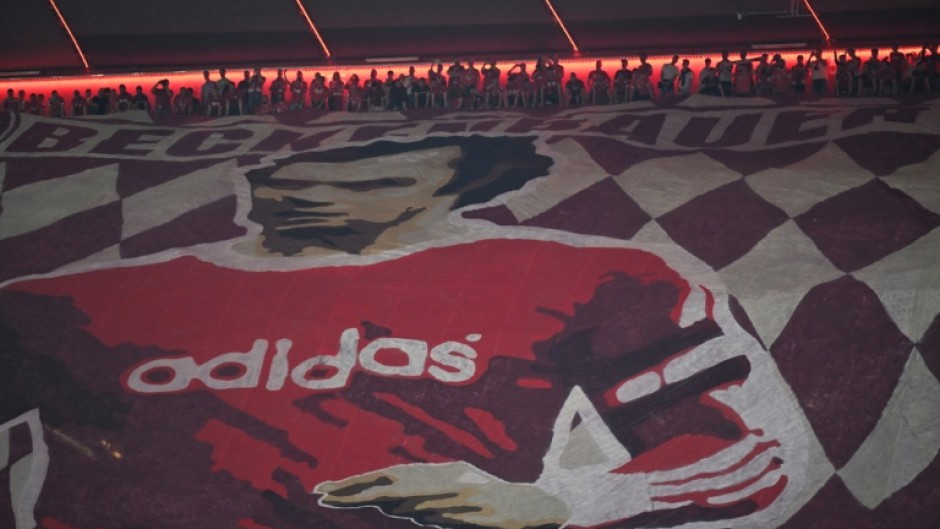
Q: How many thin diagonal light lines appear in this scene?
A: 4